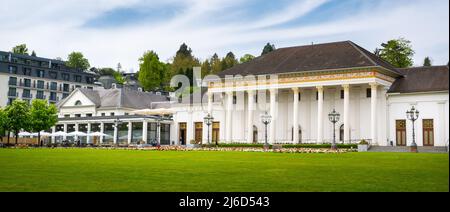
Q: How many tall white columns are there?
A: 8